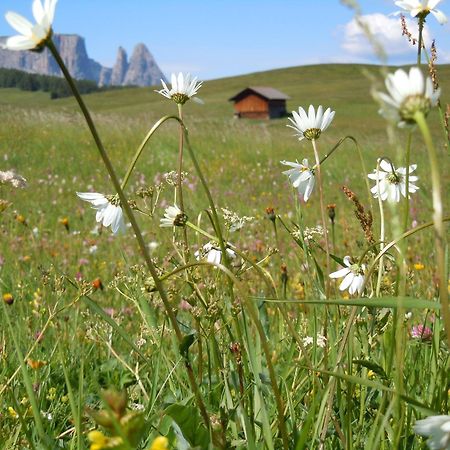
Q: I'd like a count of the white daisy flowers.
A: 12